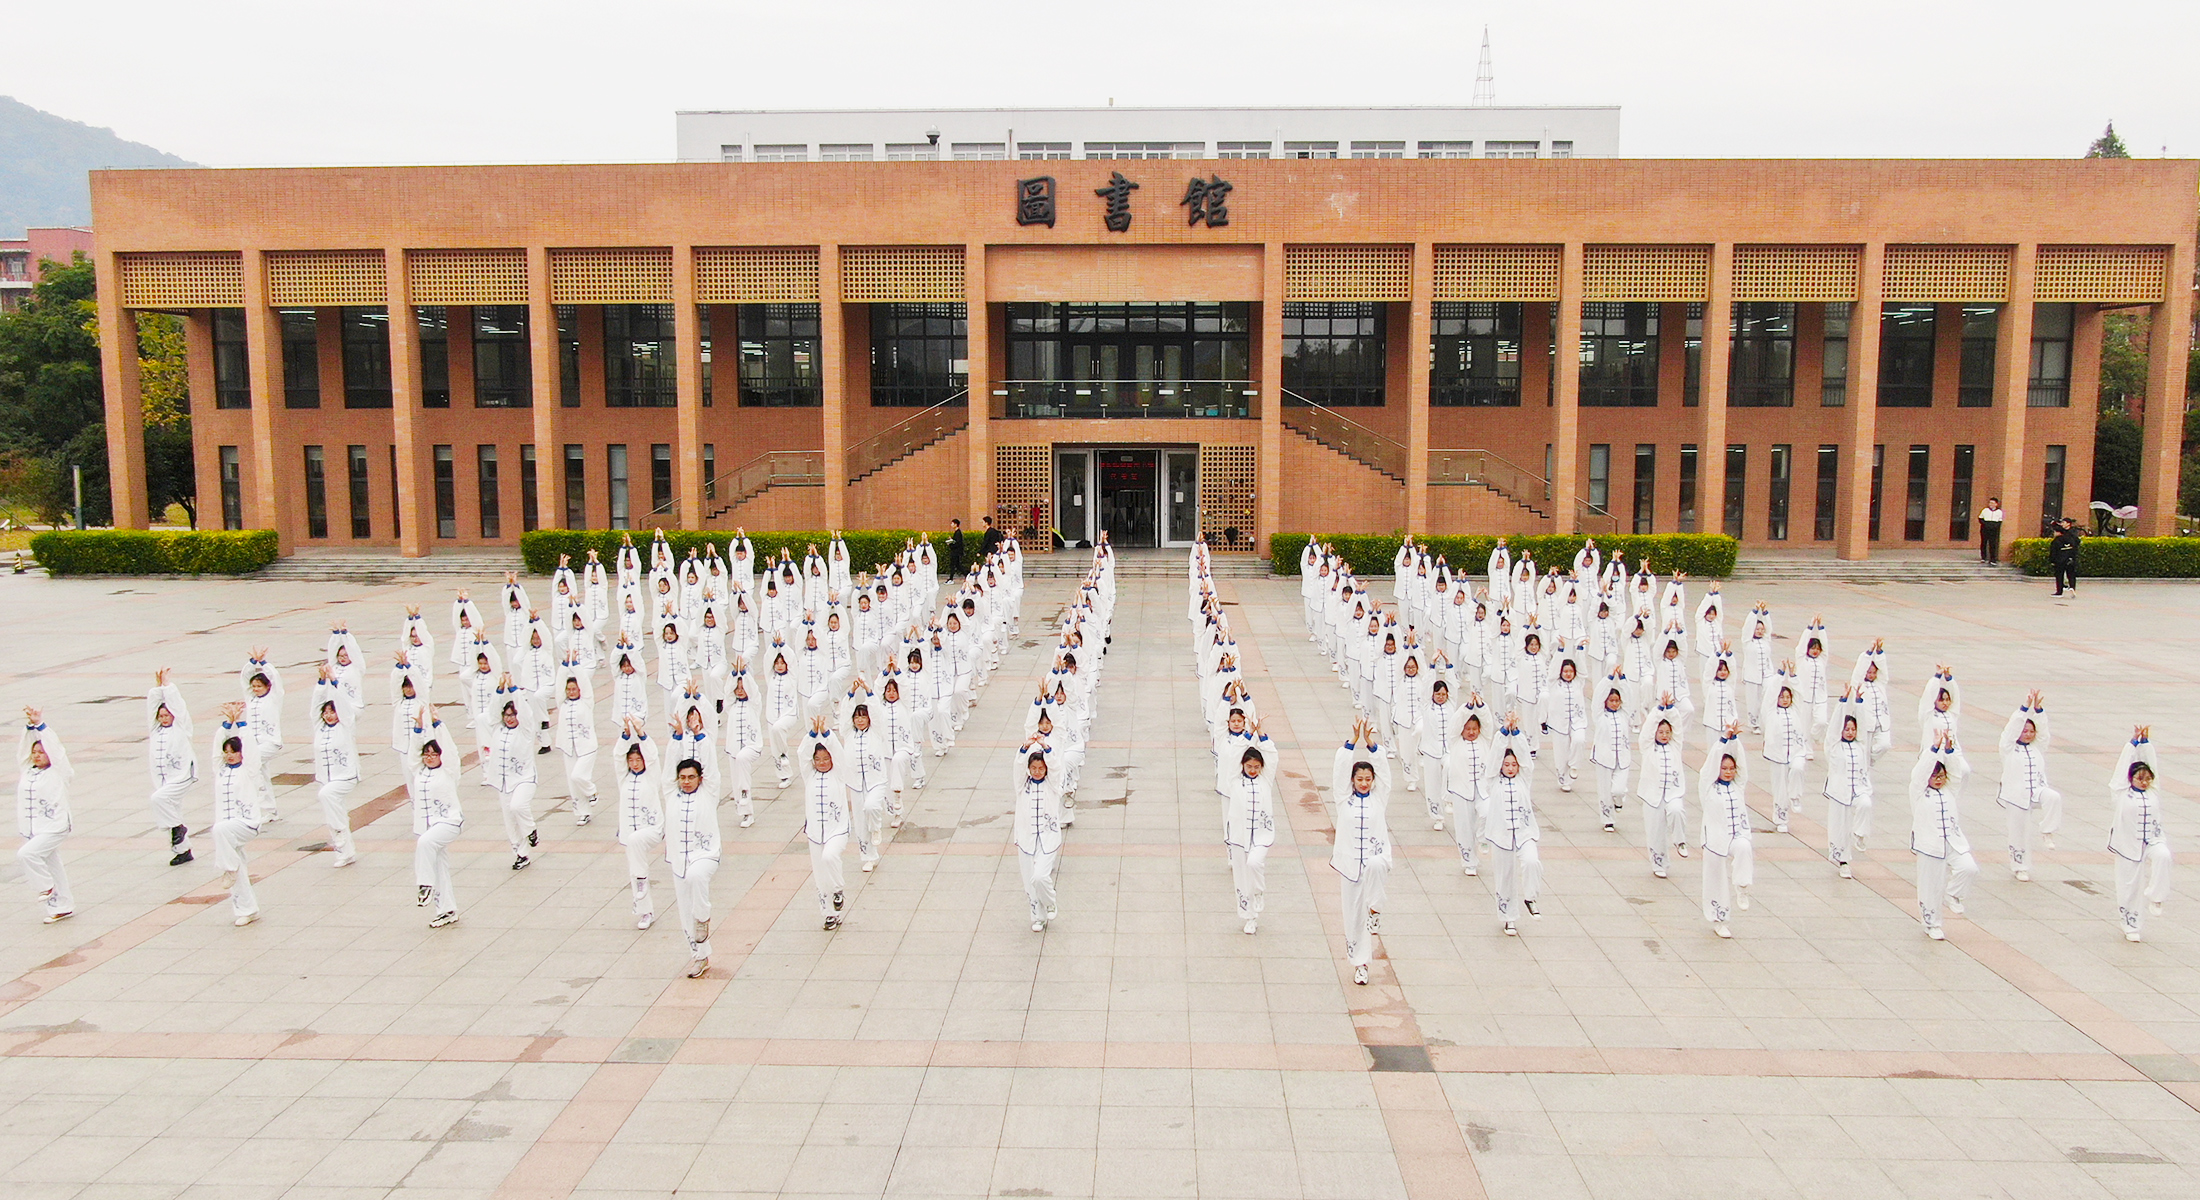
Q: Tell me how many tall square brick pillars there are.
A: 14